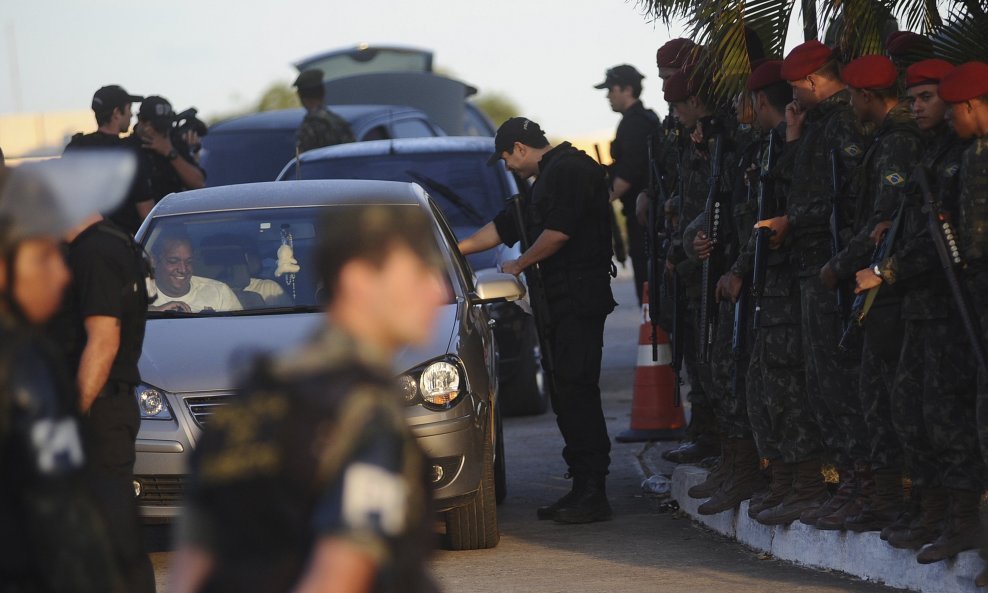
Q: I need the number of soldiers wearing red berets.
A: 8